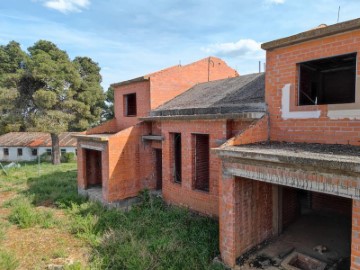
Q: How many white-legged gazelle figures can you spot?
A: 0